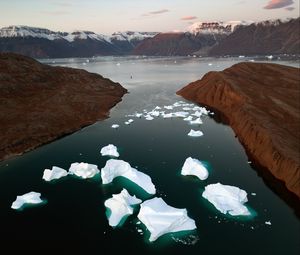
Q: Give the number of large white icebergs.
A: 9